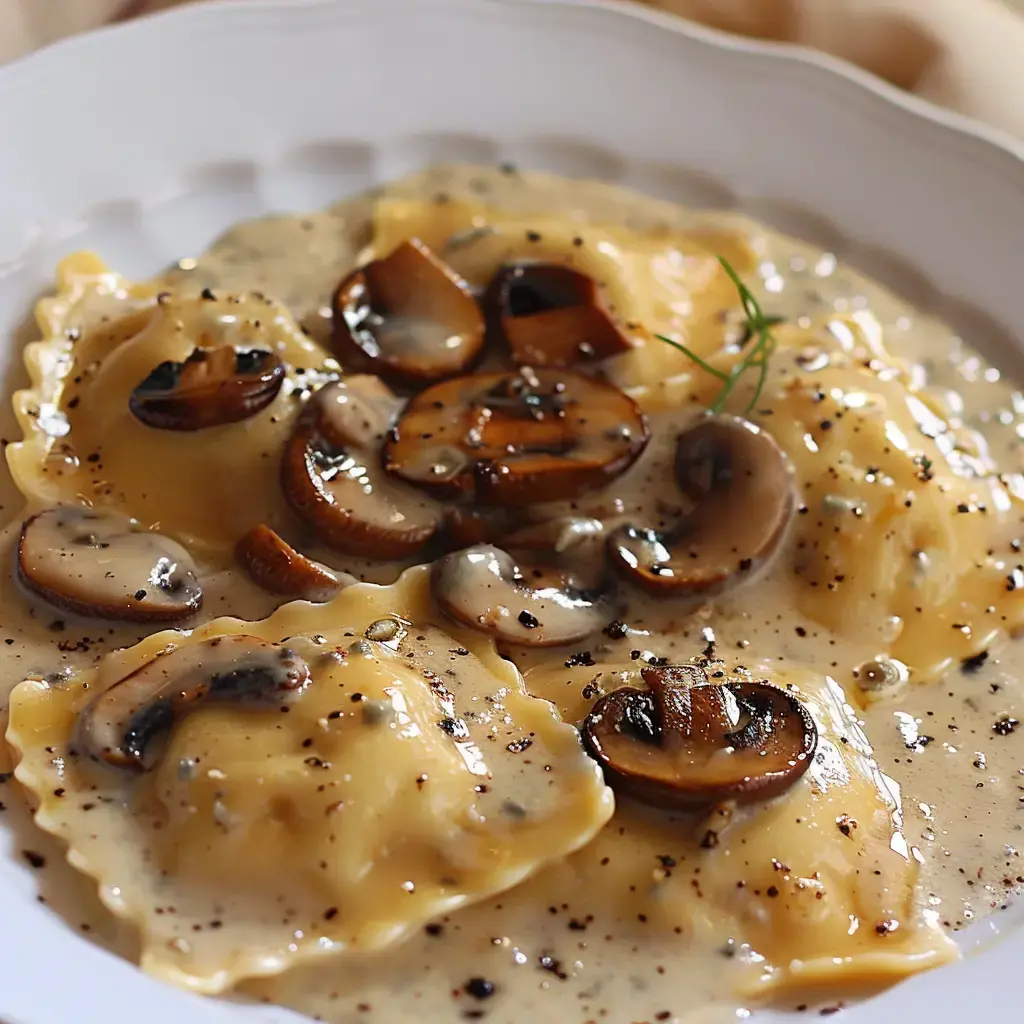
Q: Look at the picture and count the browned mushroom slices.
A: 11